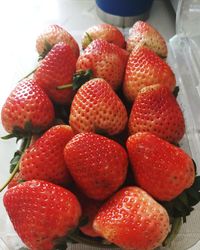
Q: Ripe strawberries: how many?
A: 14